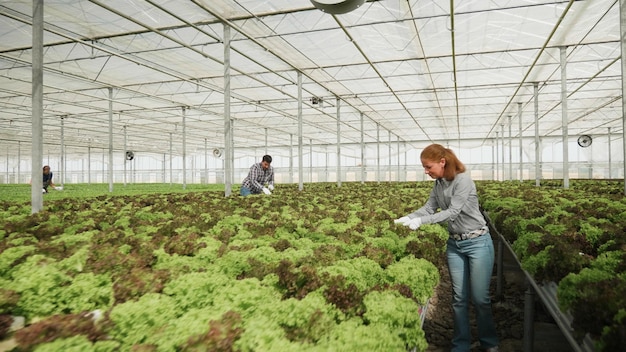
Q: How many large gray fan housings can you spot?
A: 1